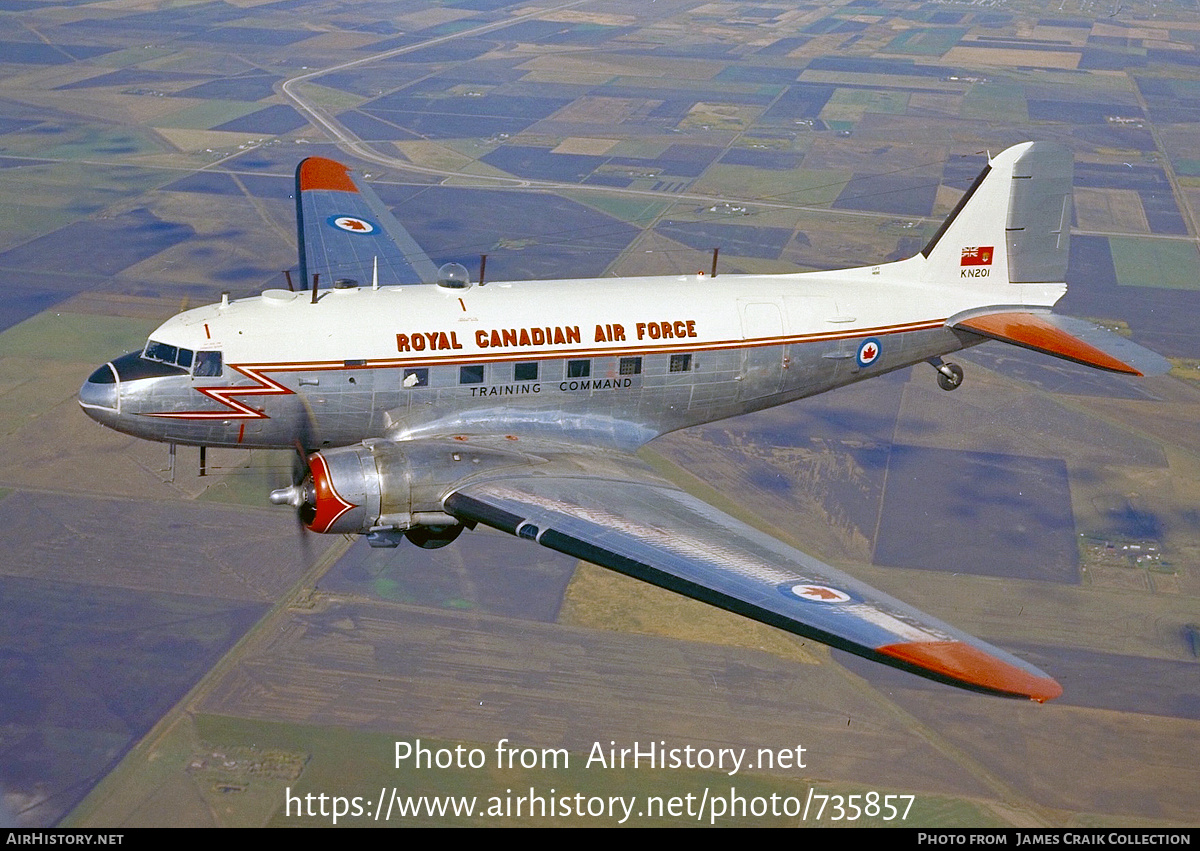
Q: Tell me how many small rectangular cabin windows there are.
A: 6